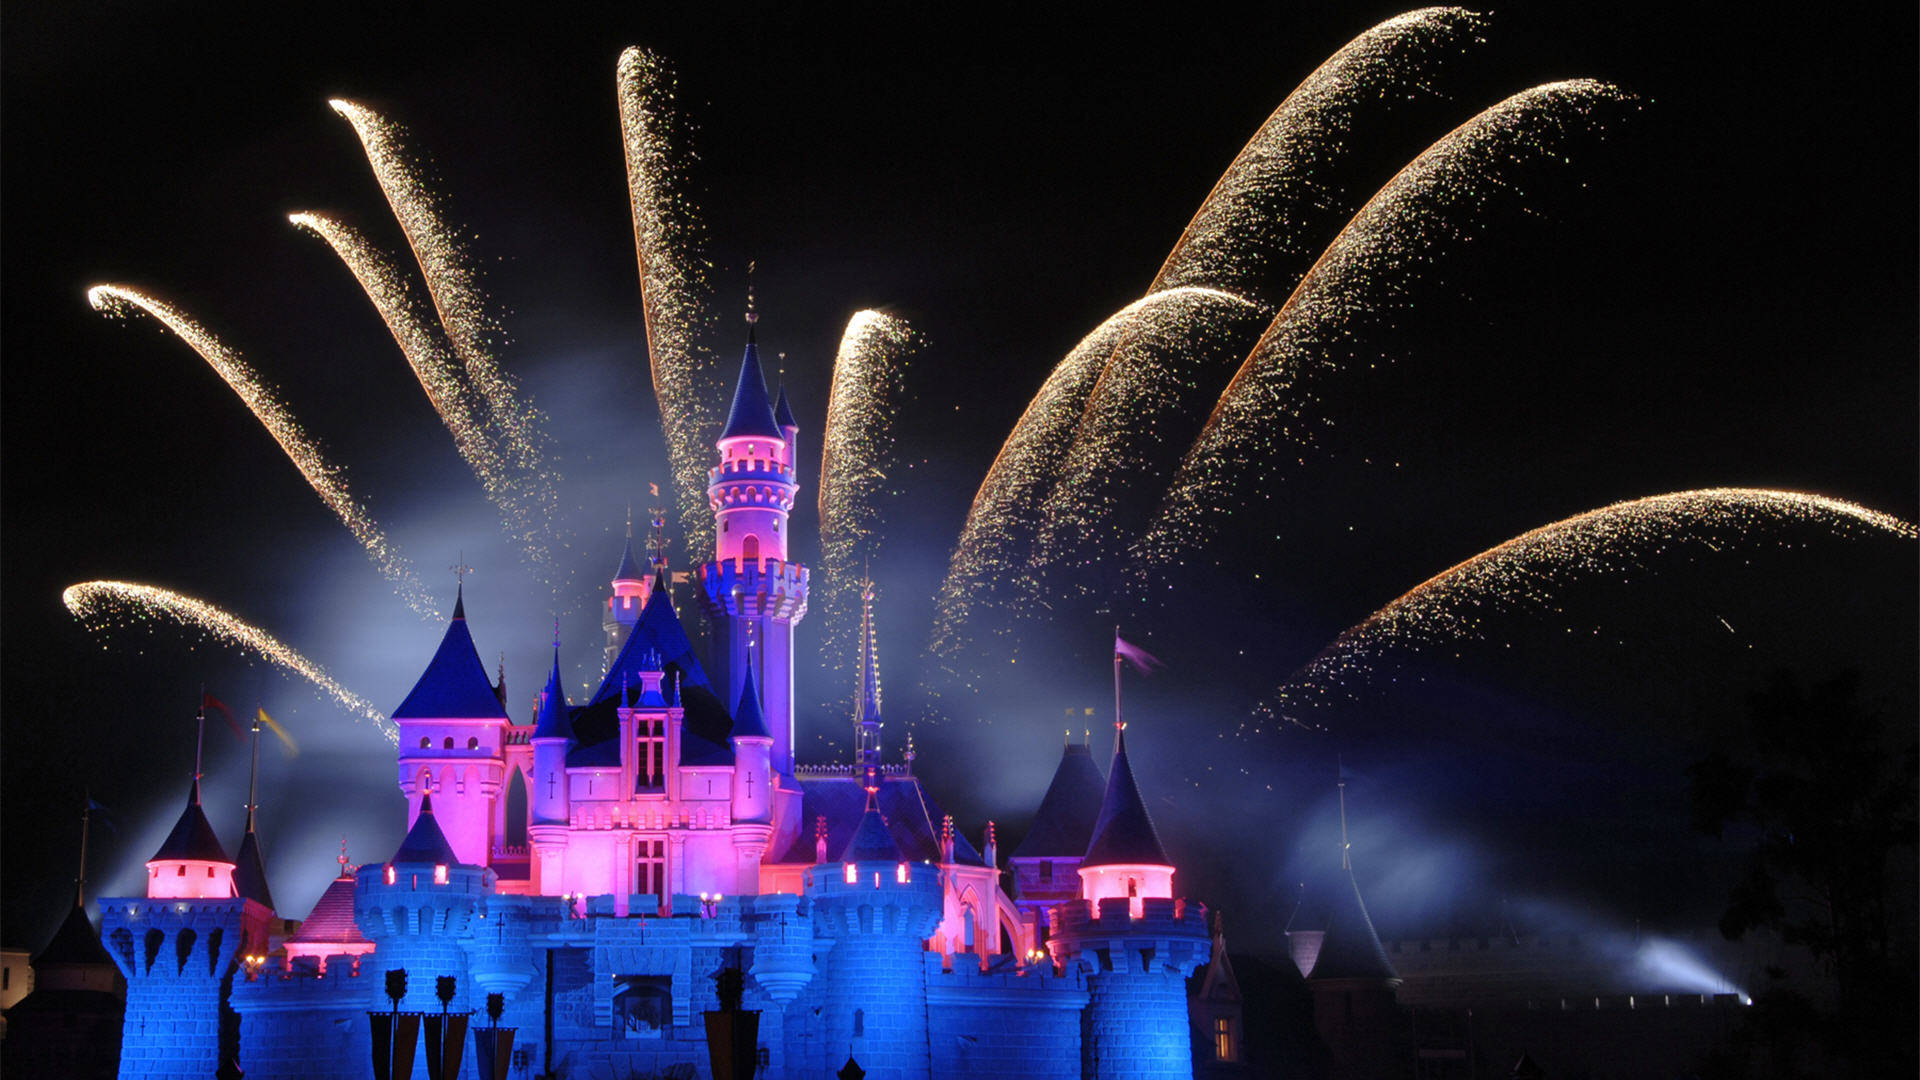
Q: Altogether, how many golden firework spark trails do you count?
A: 10